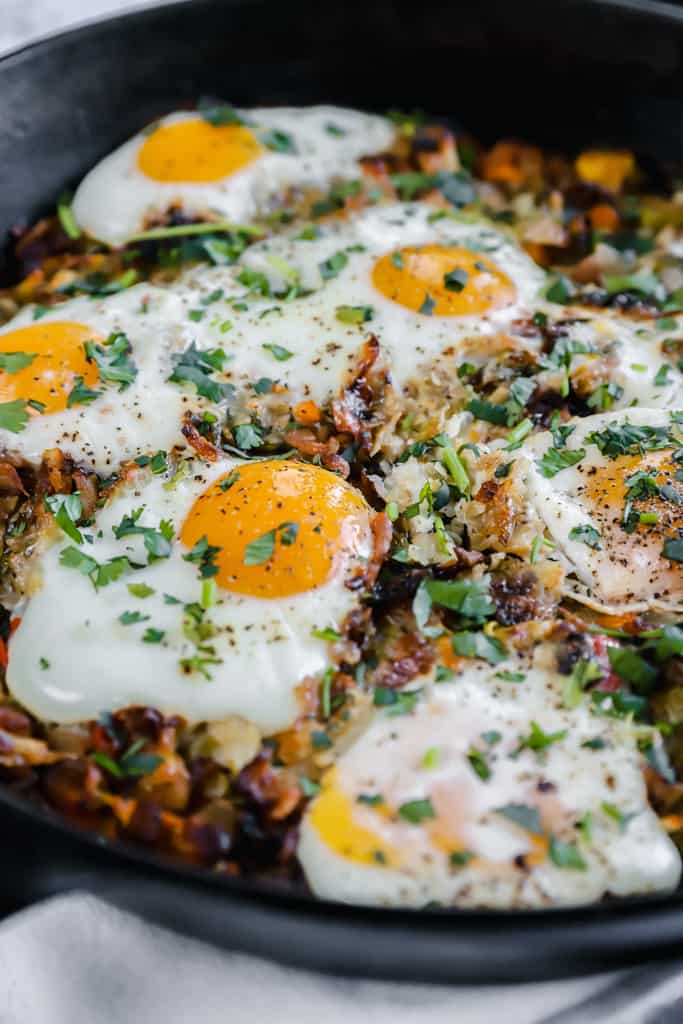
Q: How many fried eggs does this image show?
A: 6